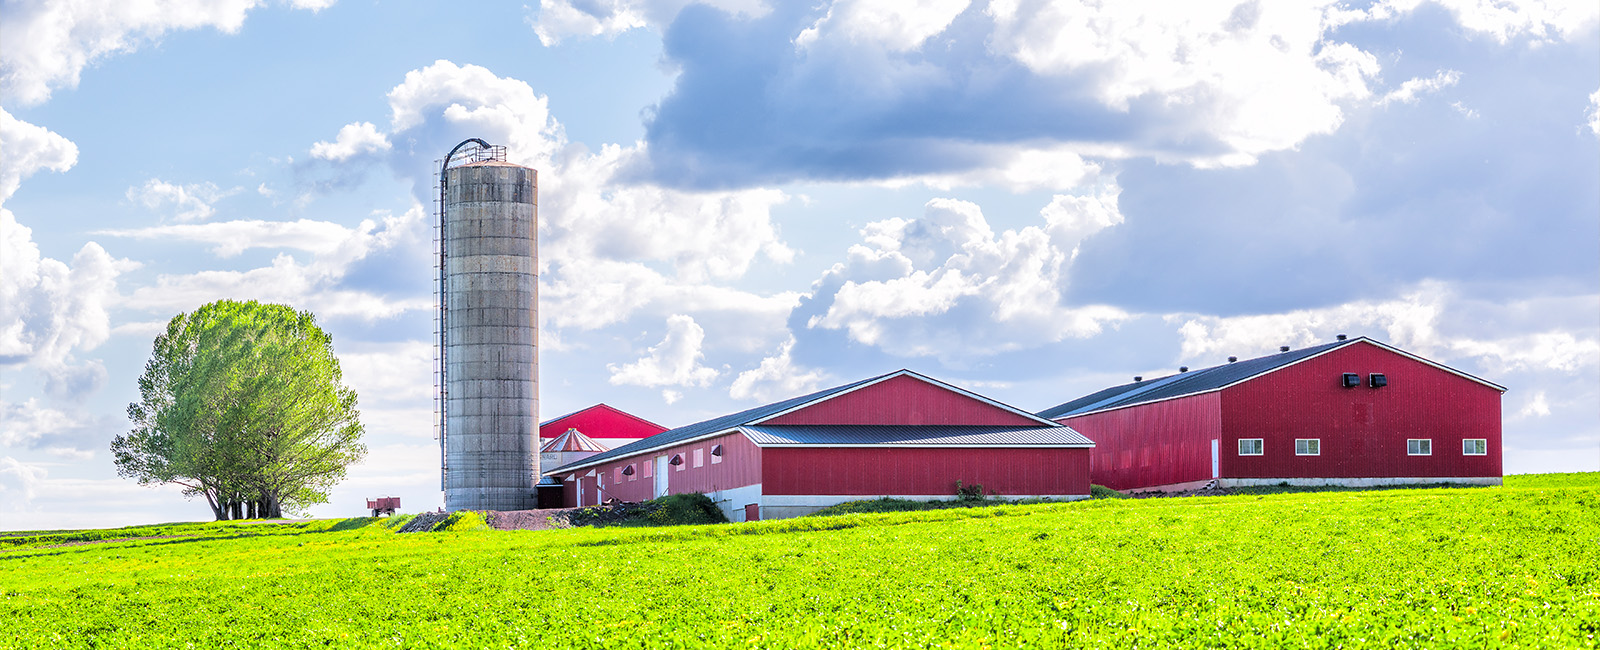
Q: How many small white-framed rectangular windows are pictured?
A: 4